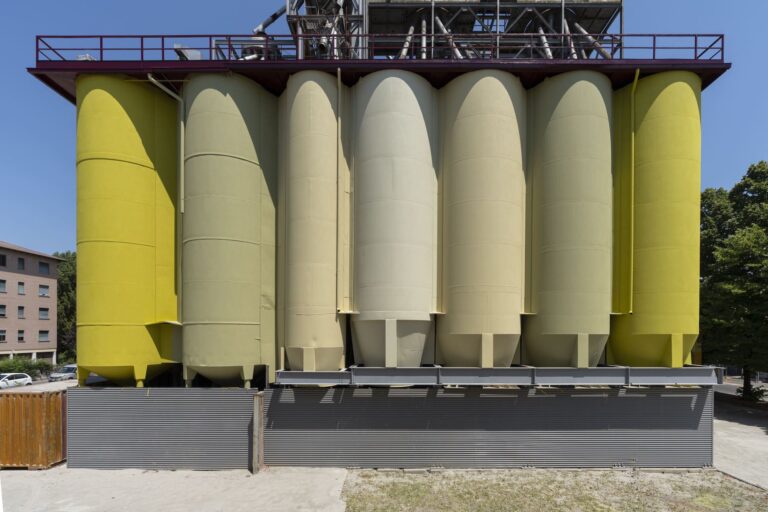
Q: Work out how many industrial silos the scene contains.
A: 7